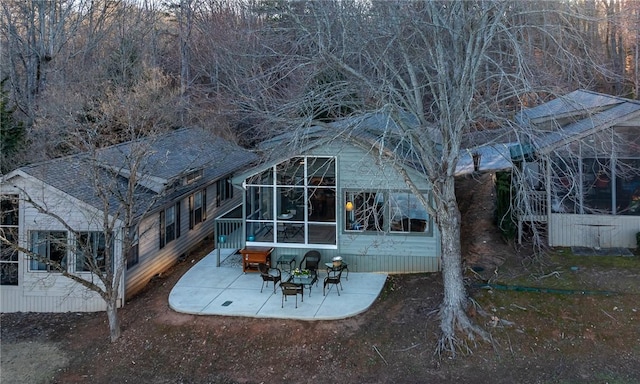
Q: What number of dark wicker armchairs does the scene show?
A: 4